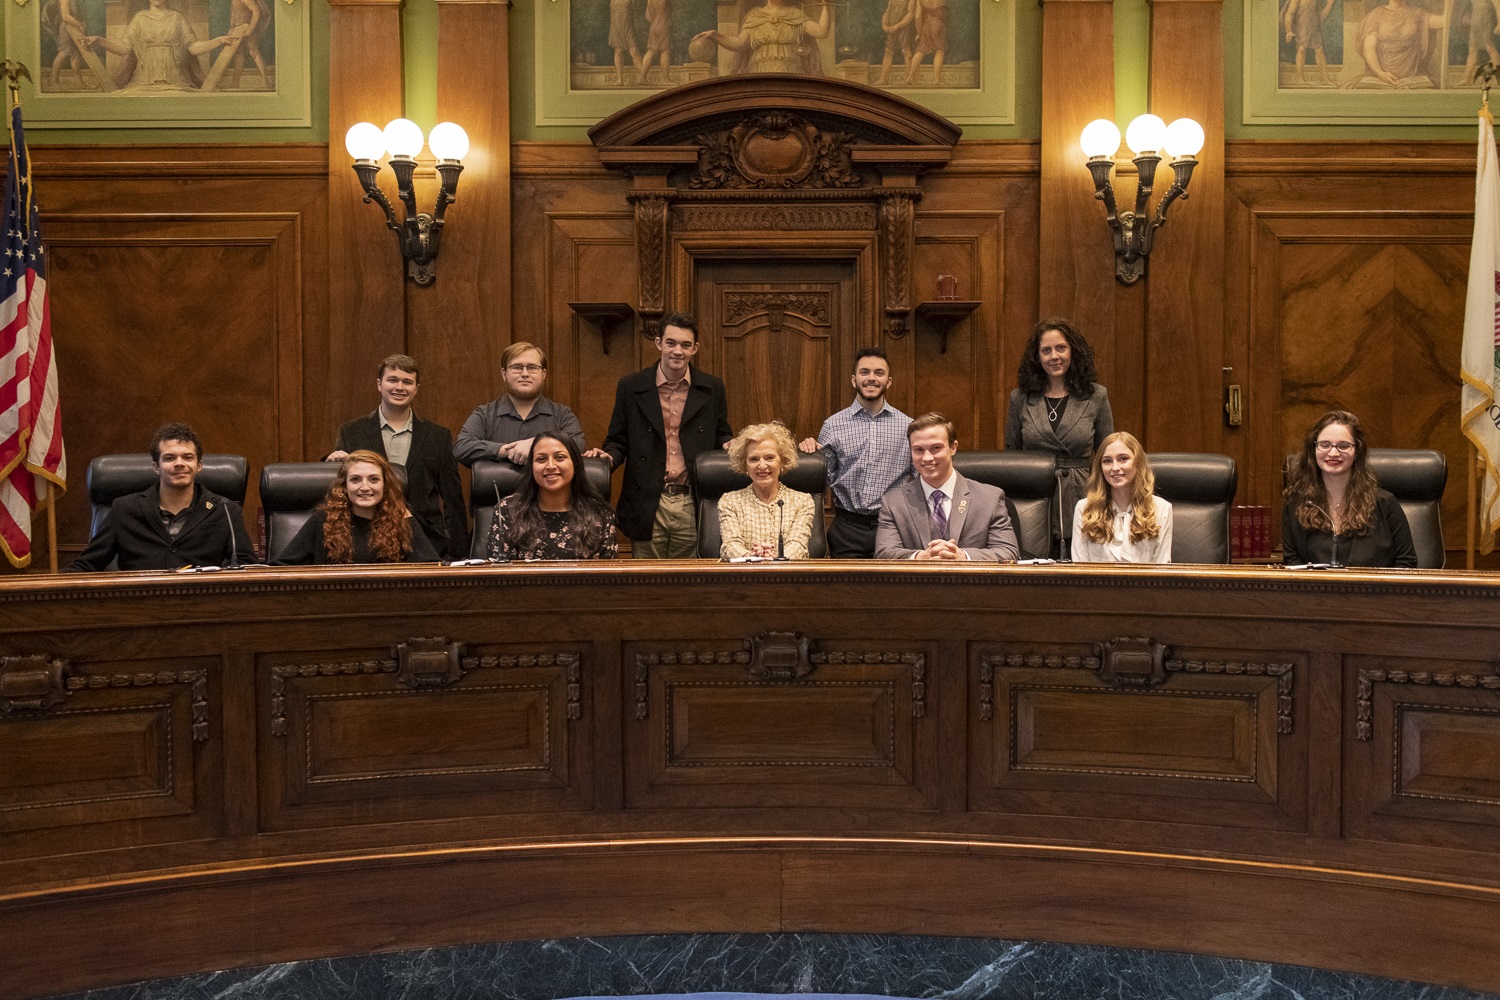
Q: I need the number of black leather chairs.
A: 7